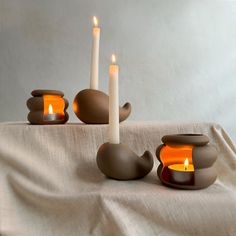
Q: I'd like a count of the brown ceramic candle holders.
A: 4